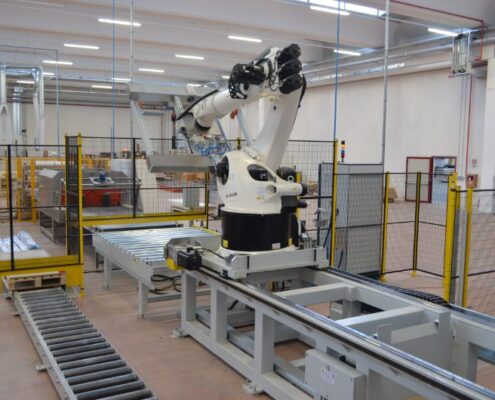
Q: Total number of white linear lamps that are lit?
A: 15